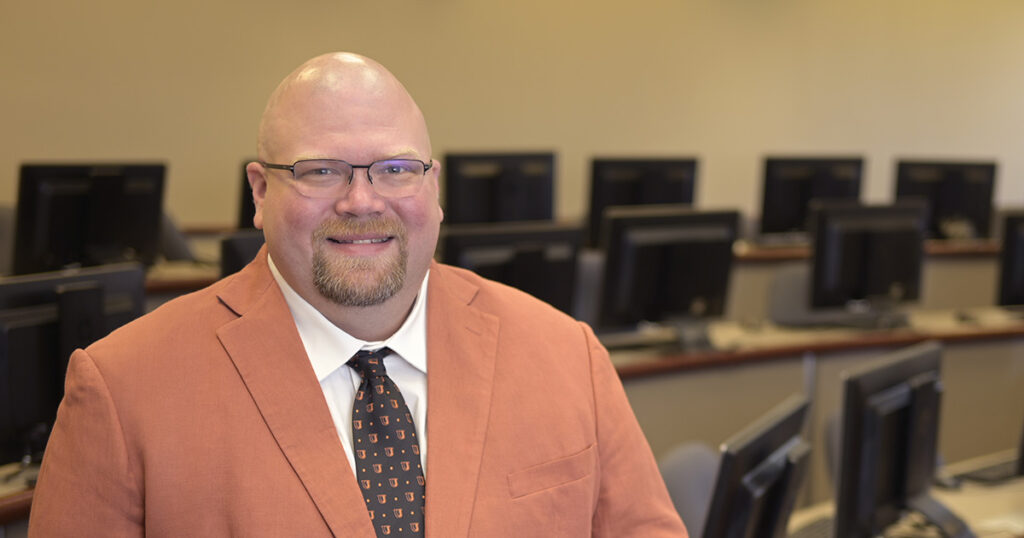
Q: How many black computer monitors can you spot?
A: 14